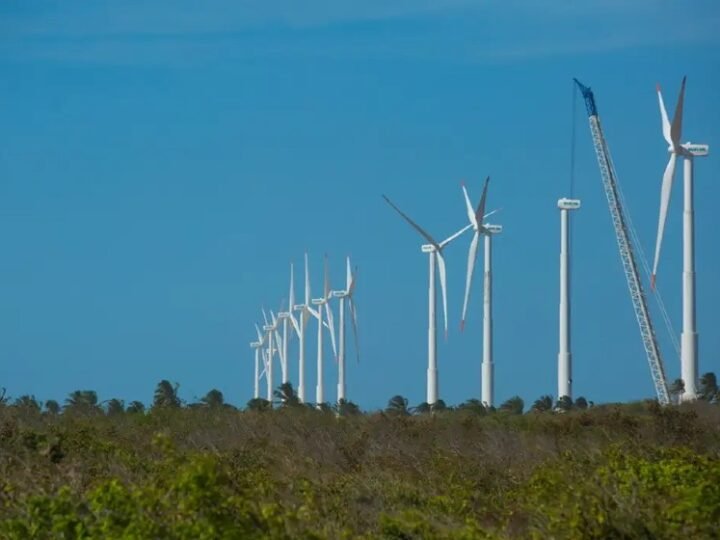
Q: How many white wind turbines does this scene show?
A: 10